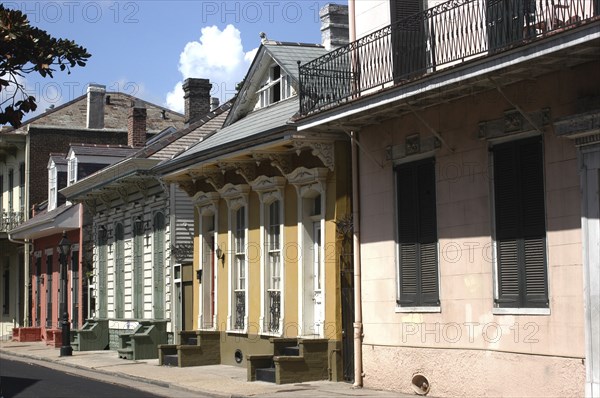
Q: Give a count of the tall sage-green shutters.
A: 4